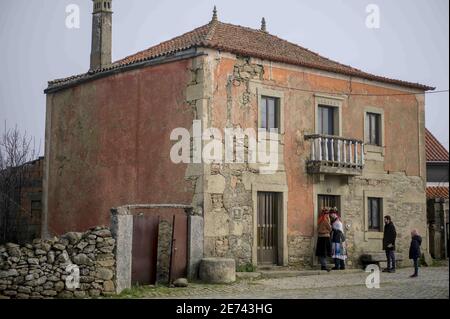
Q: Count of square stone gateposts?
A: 2